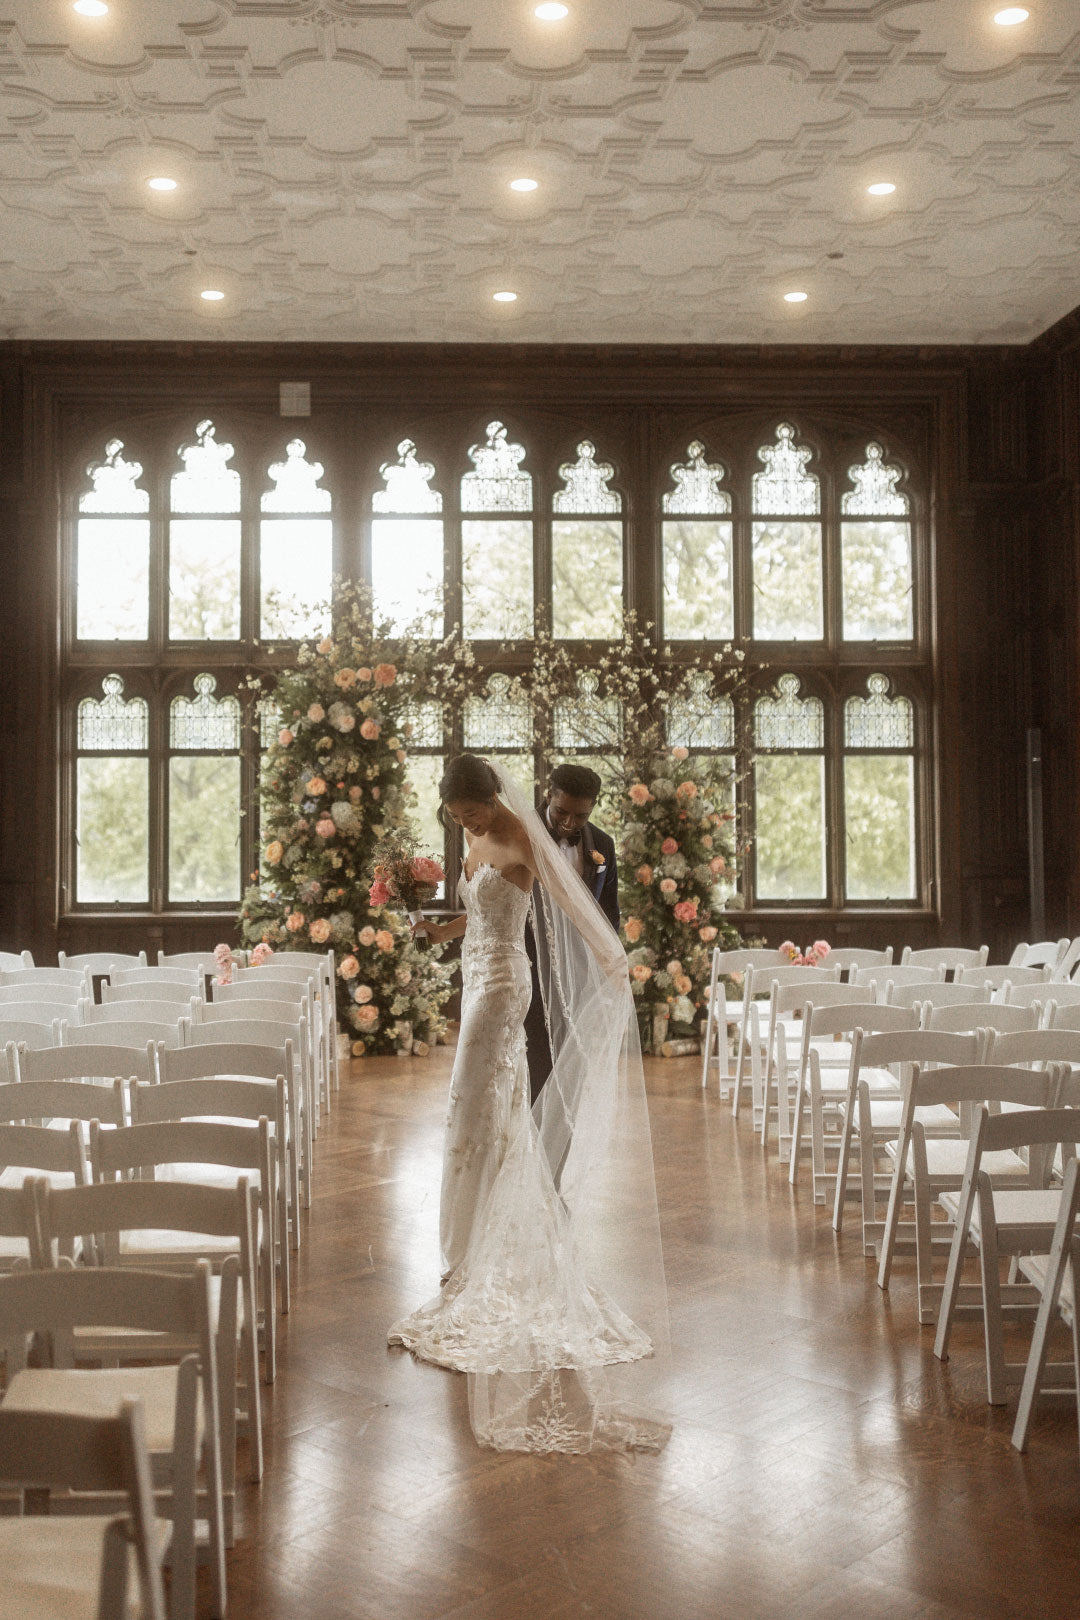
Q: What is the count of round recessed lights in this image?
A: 9